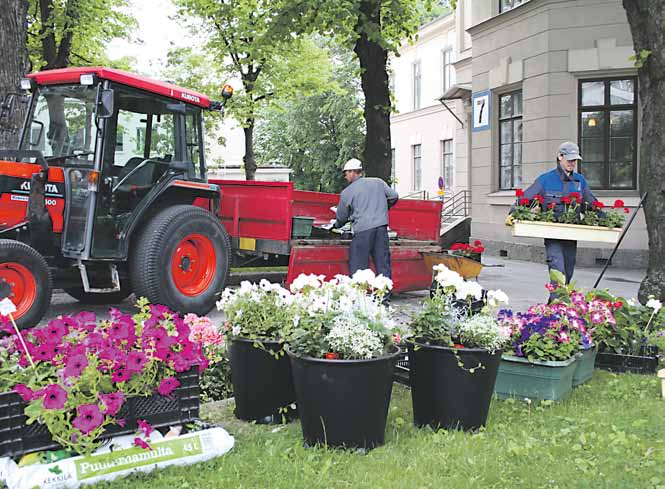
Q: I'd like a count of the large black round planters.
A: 3